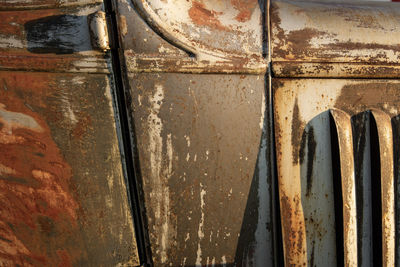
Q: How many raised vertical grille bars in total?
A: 2